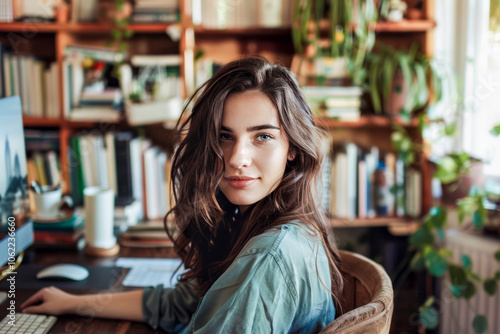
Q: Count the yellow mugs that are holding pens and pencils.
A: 0